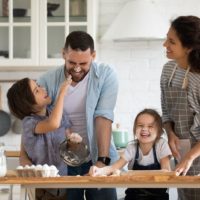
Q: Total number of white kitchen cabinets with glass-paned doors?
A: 2